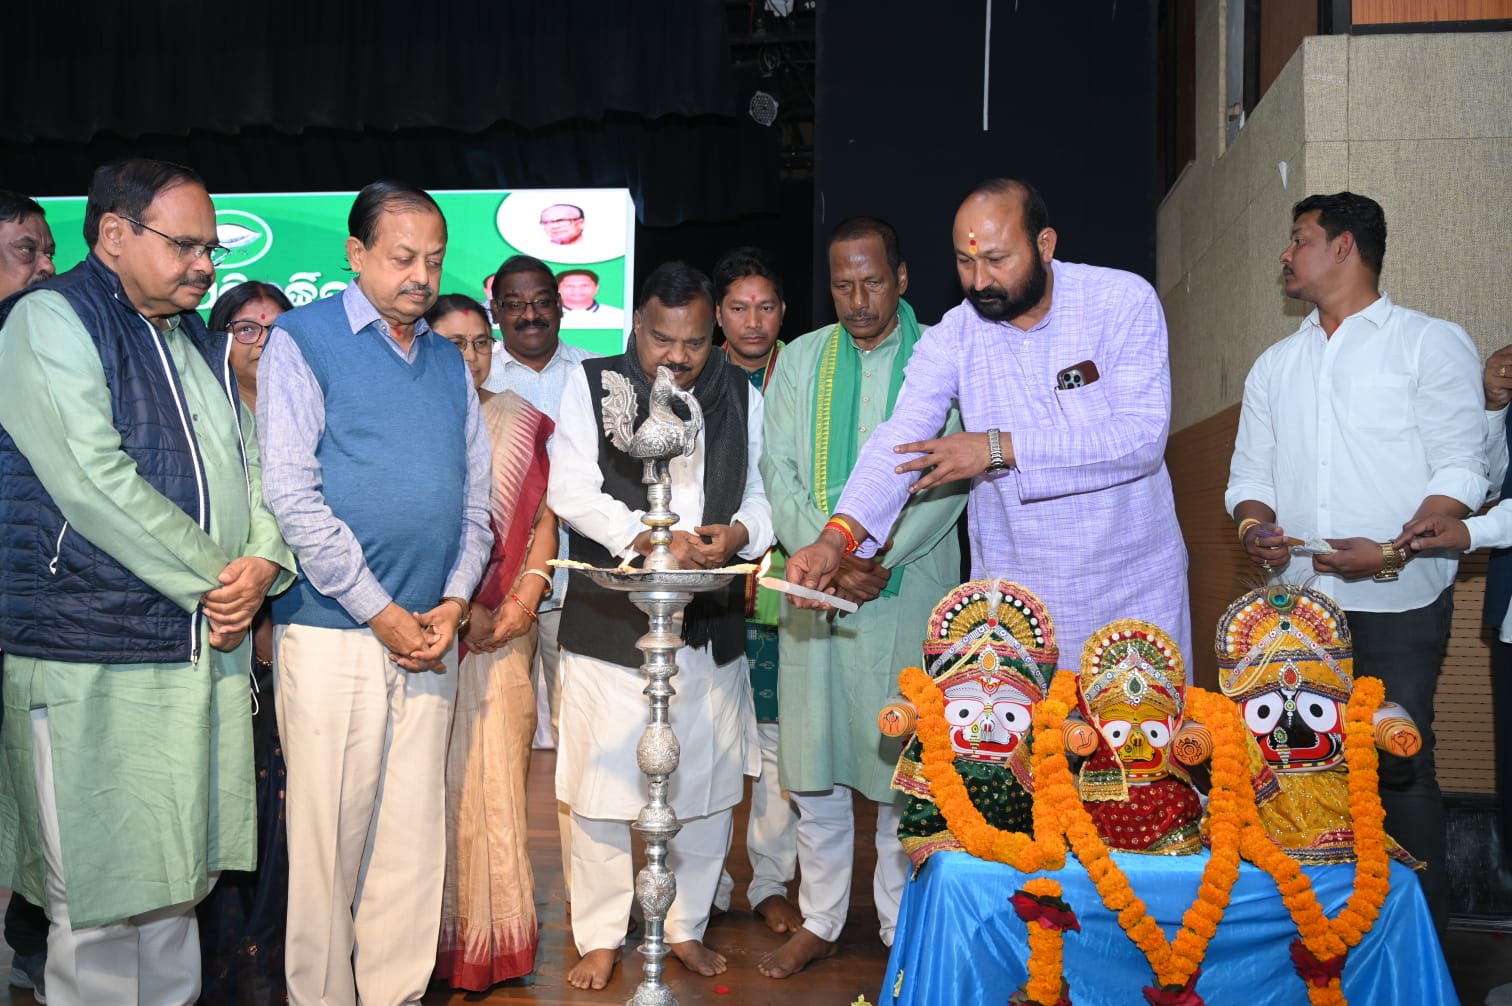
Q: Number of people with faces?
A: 11